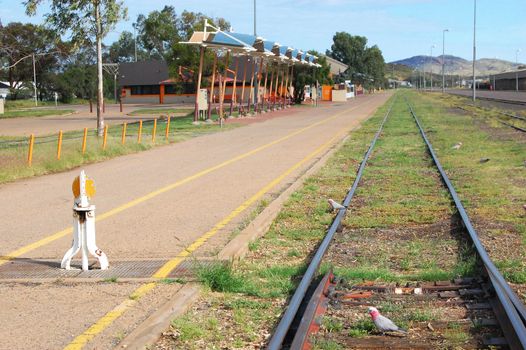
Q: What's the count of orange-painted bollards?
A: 8